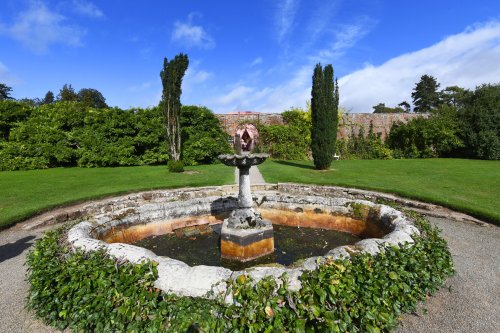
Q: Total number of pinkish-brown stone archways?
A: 1